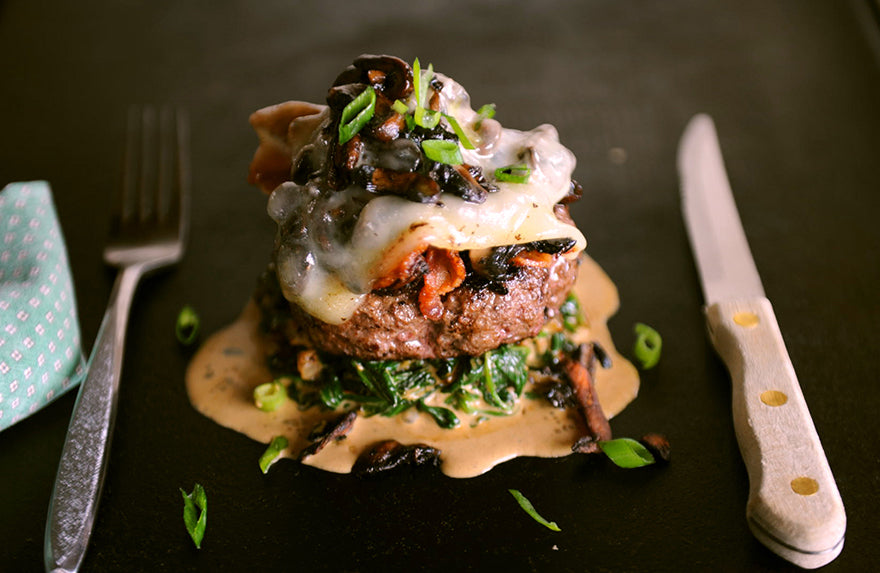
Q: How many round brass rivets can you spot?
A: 3